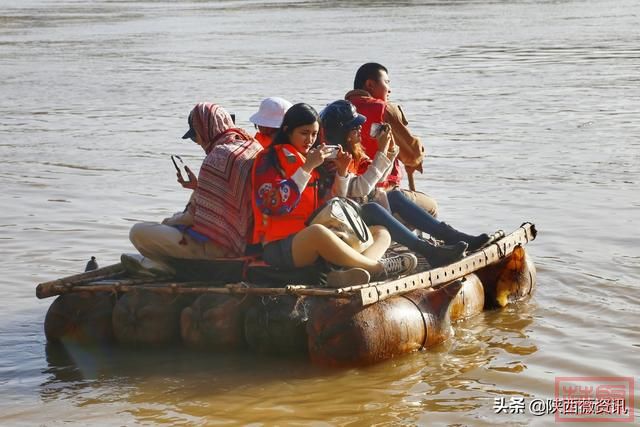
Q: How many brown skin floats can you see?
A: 7